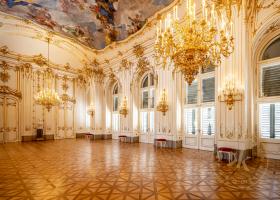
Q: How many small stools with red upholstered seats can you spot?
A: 4